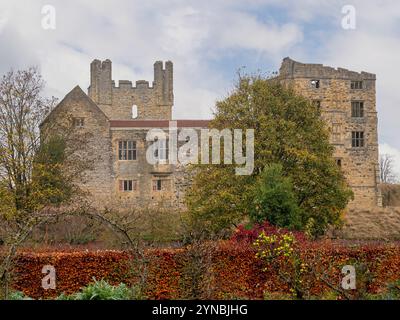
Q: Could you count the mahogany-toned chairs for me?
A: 0